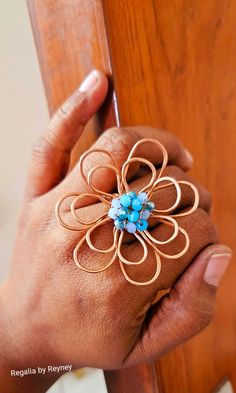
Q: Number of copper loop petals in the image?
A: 14